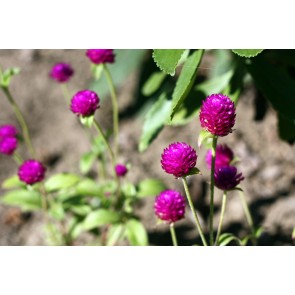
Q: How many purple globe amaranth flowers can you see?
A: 12